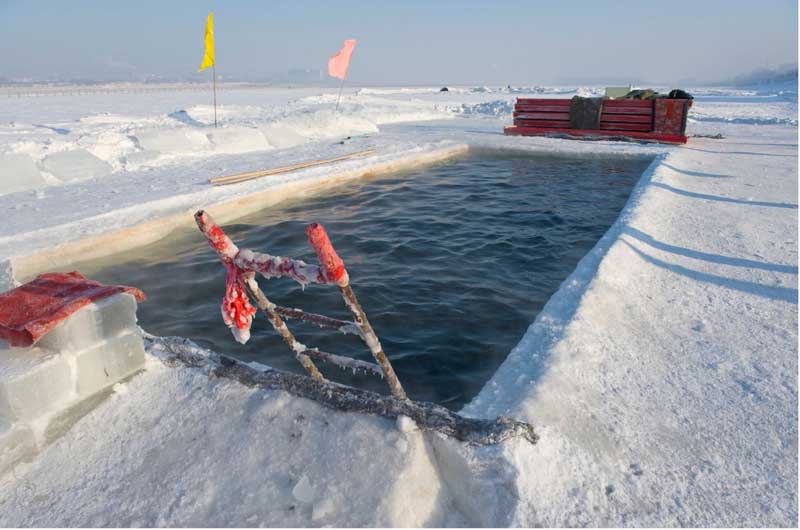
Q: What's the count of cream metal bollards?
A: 0